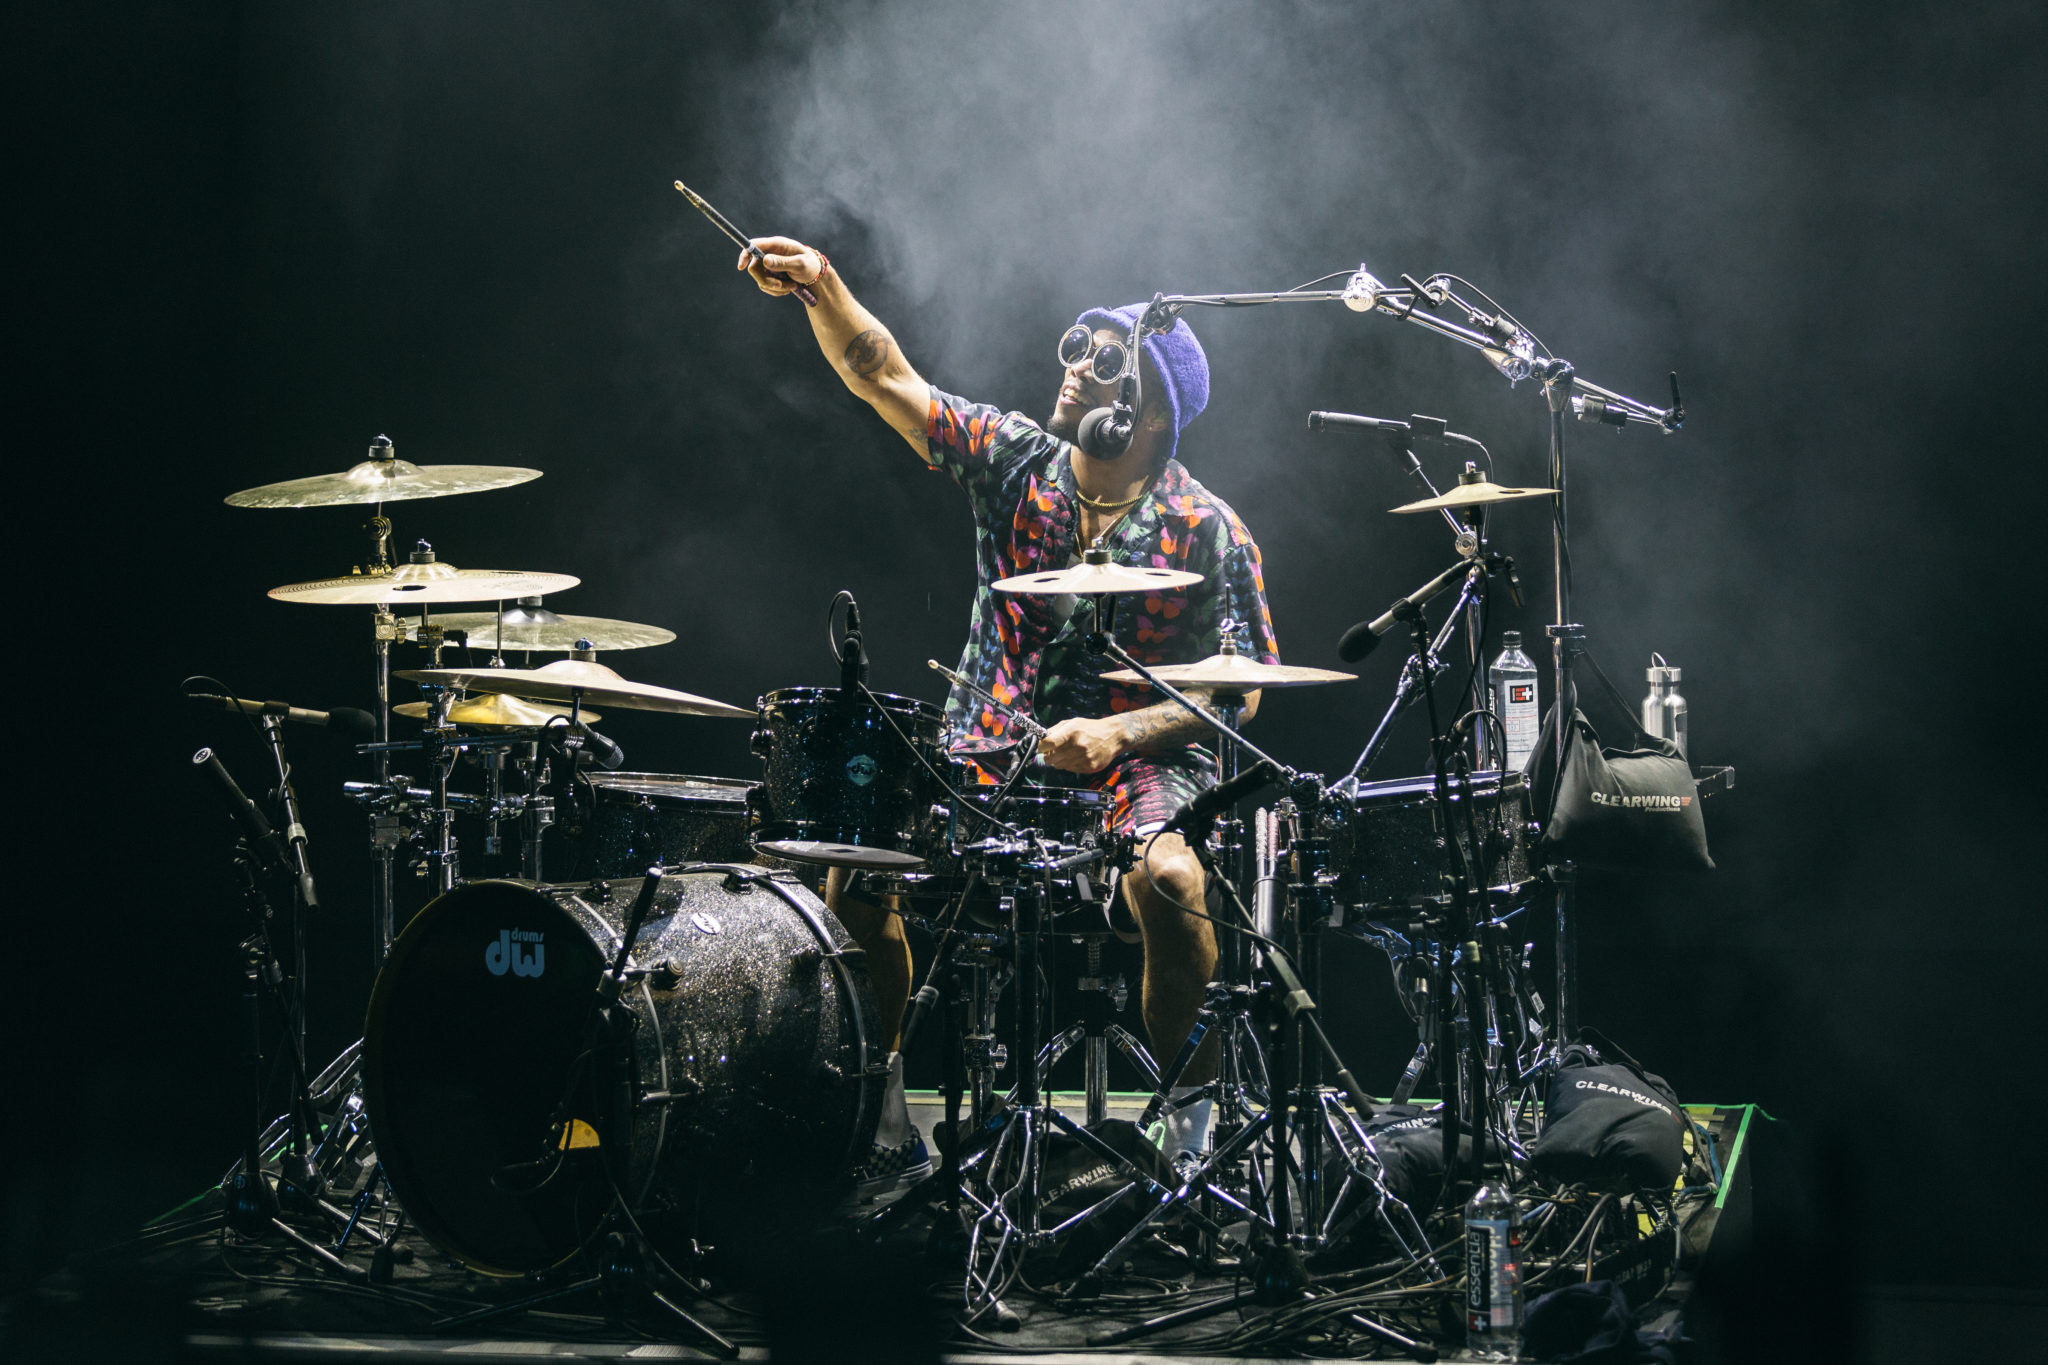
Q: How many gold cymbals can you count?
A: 8